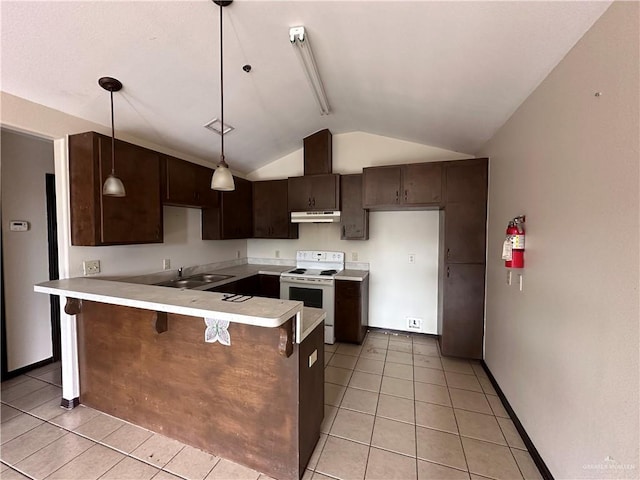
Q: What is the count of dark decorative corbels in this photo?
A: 3